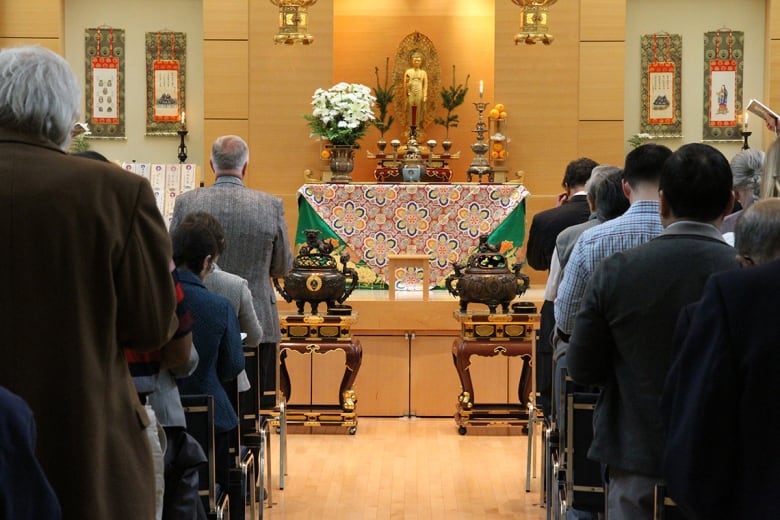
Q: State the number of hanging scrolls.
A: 4